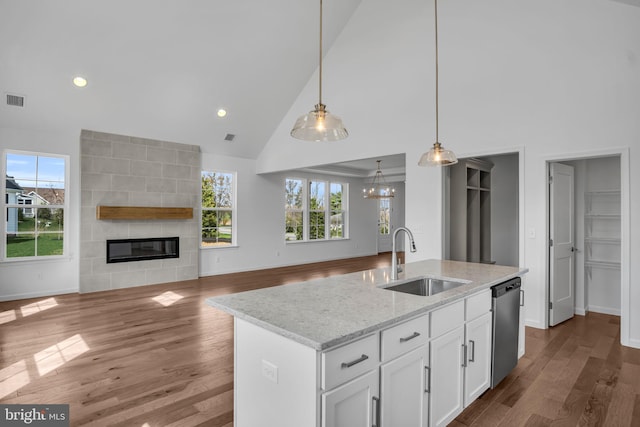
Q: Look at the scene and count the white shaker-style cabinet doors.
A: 4